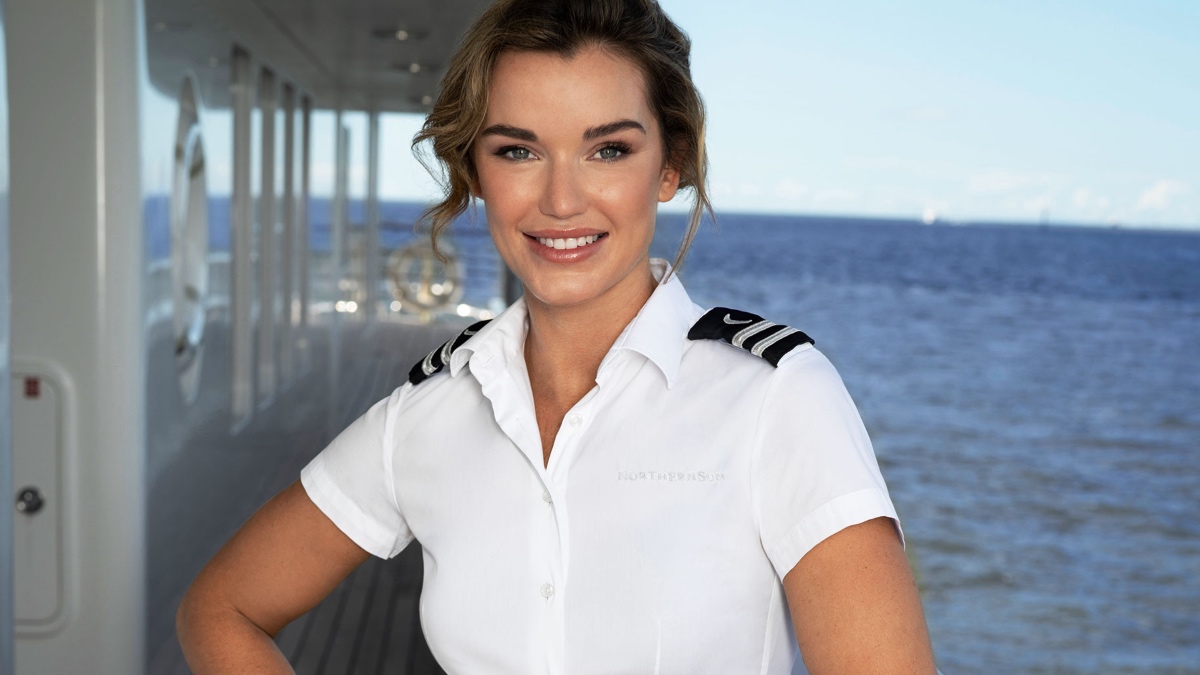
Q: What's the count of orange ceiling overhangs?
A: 0